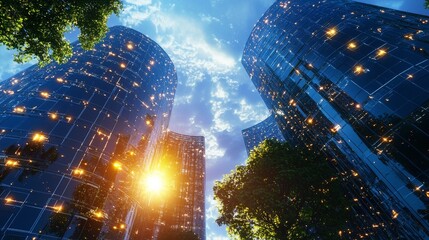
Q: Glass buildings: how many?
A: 4